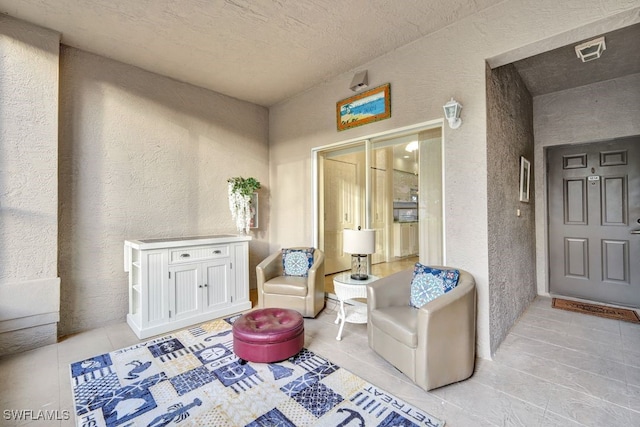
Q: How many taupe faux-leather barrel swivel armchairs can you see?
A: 2